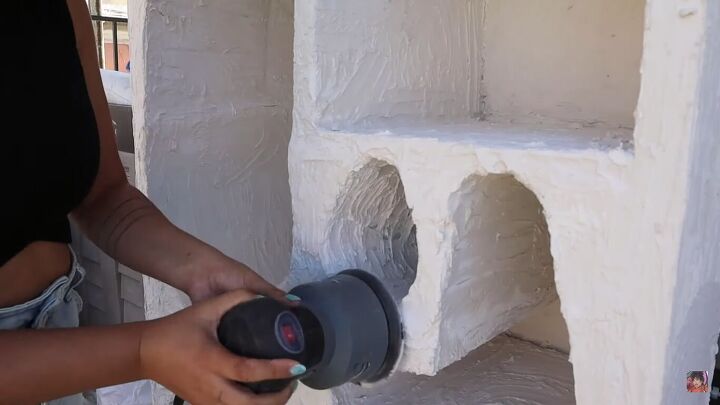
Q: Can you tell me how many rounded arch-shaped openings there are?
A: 2